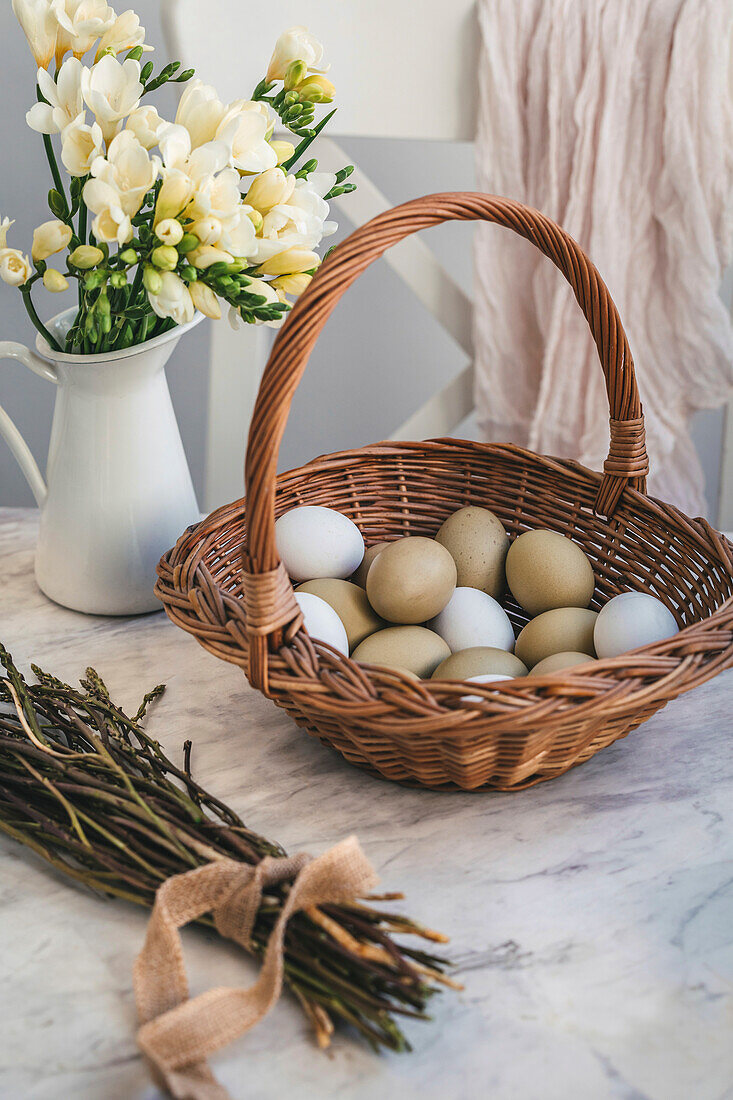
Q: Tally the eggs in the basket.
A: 15